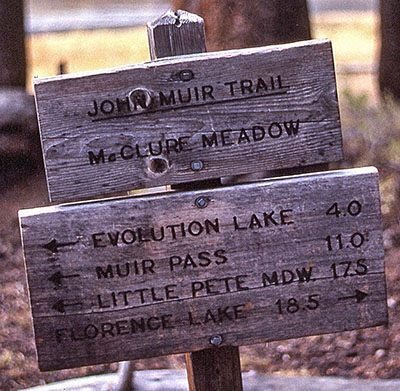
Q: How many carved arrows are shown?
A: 4